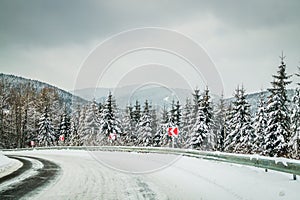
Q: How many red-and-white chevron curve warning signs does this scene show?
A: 4